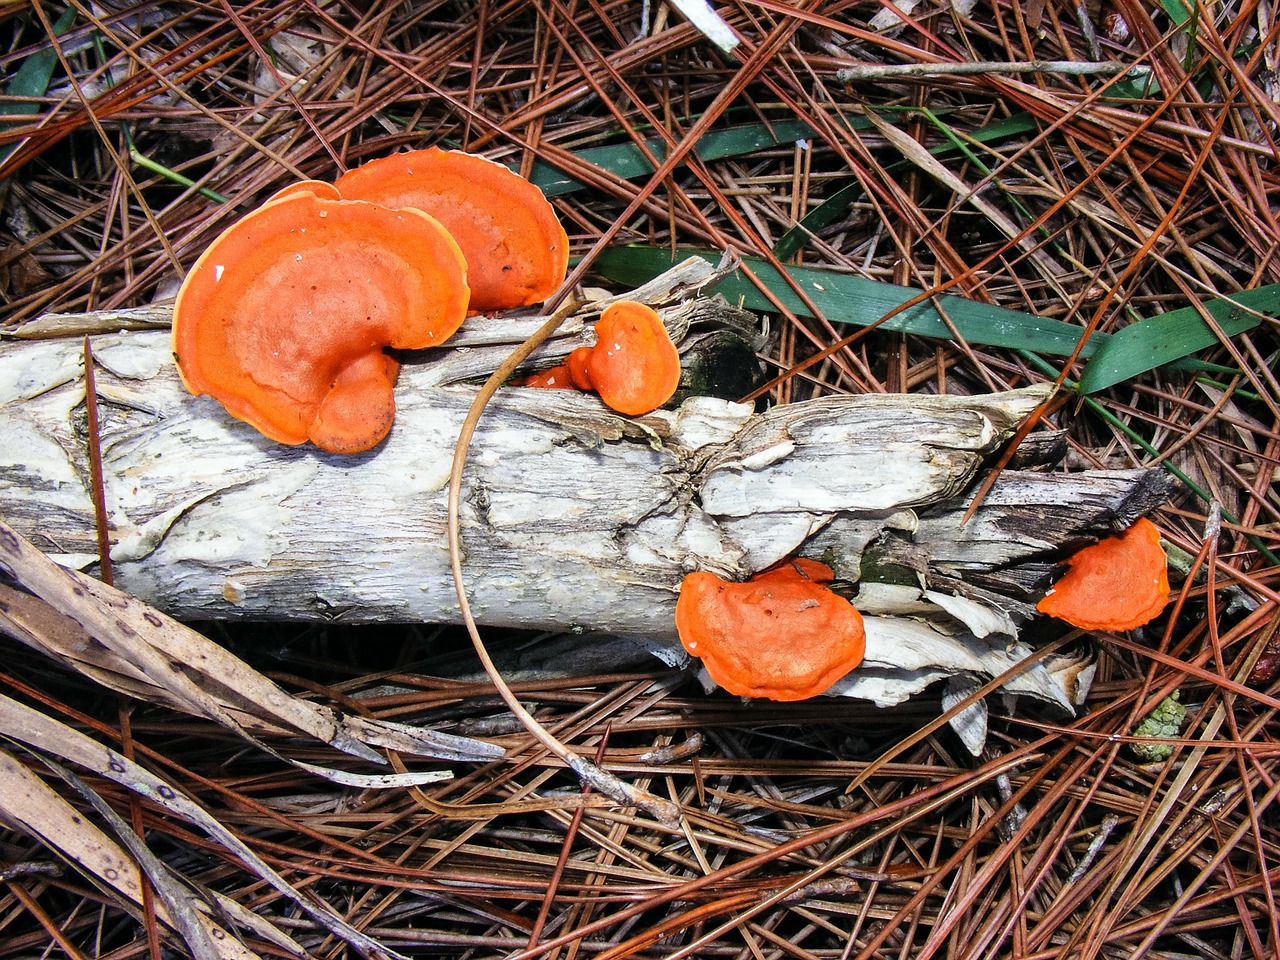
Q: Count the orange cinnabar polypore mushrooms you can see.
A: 5